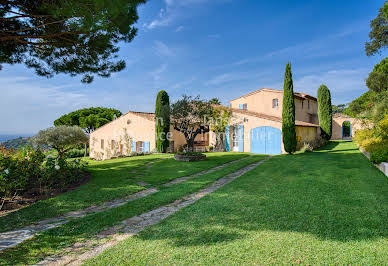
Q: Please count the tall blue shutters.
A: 2